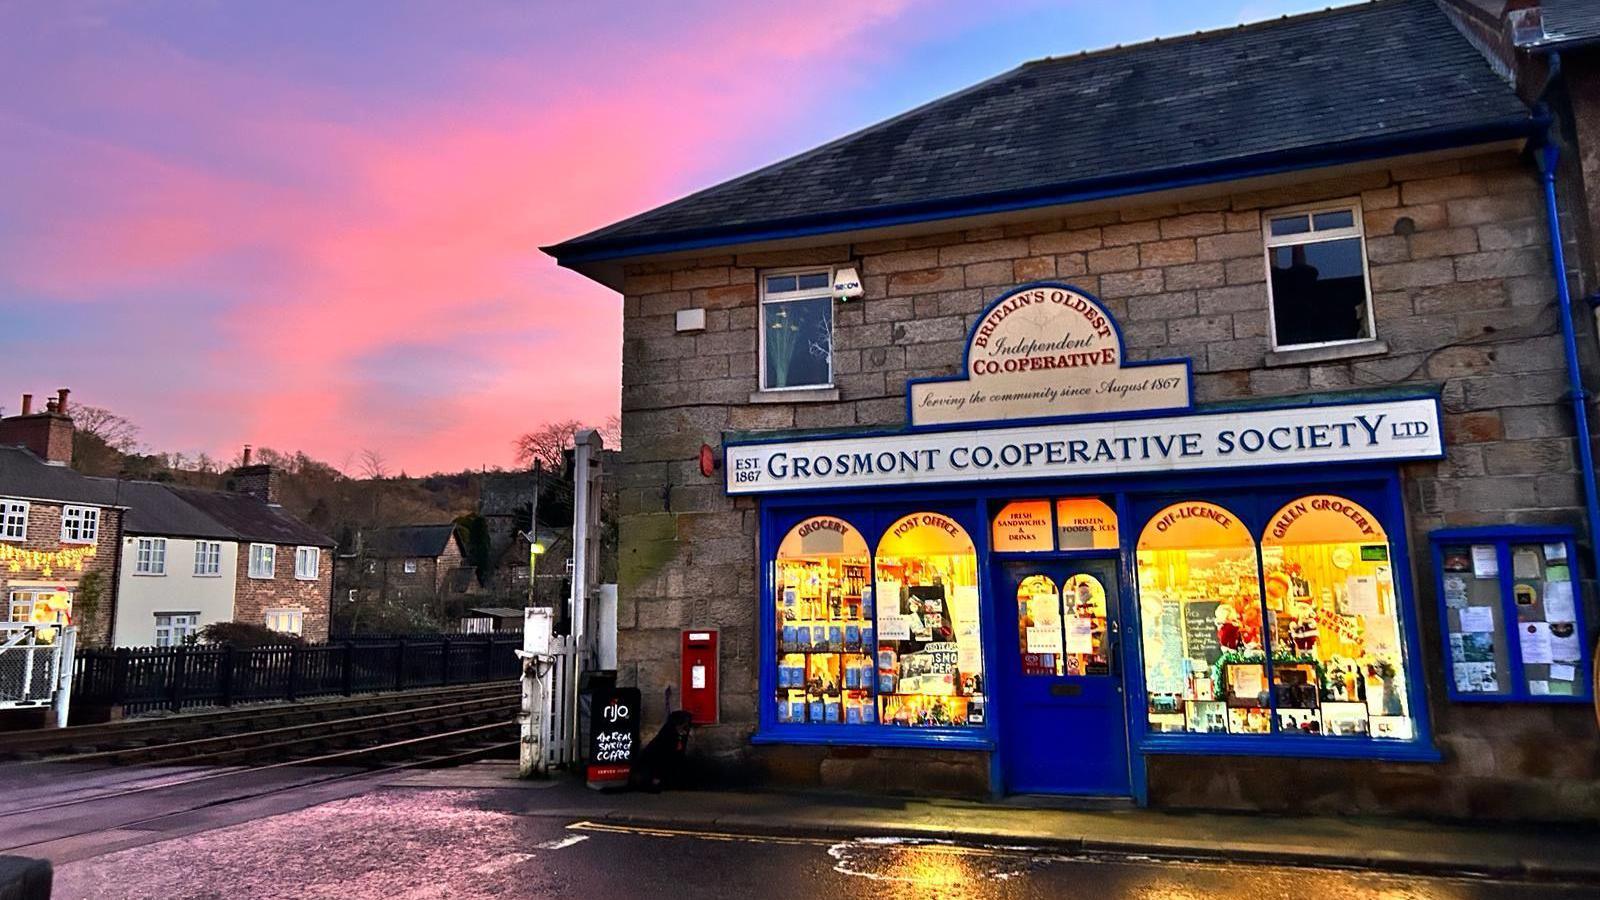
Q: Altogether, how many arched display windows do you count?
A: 4